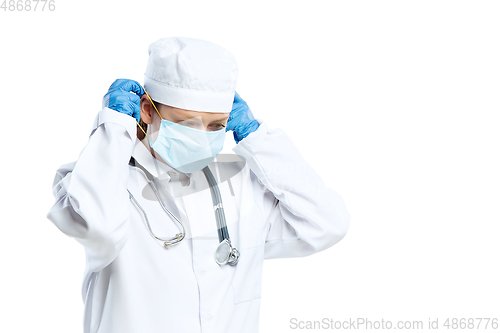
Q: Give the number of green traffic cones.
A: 0